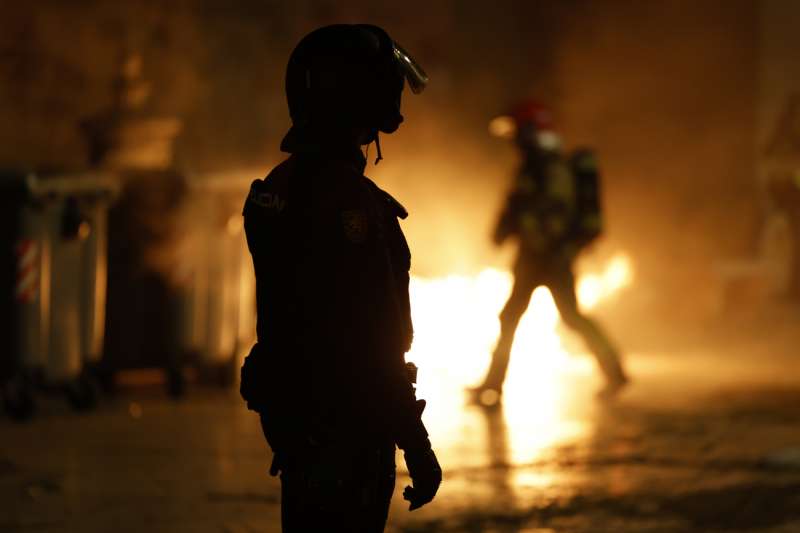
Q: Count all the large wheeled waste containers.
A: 2